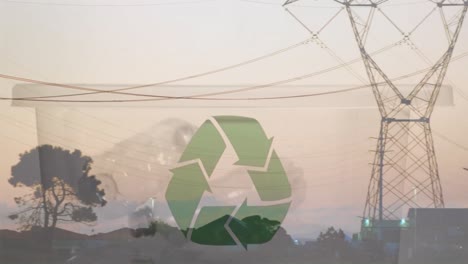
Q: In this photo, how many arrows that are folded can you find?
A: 3